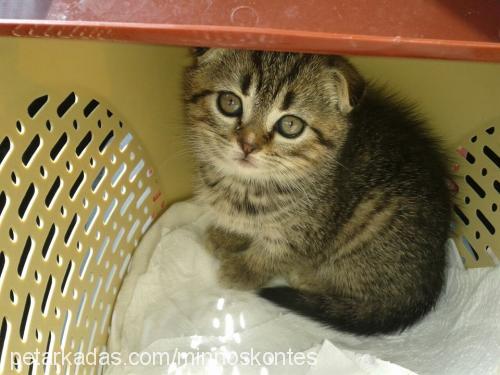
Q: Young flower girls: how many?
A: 0